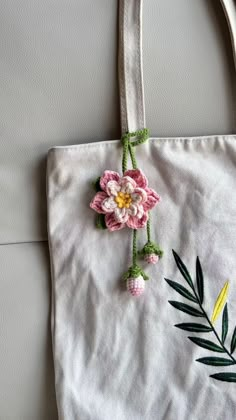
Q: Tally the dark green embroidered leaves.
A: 10